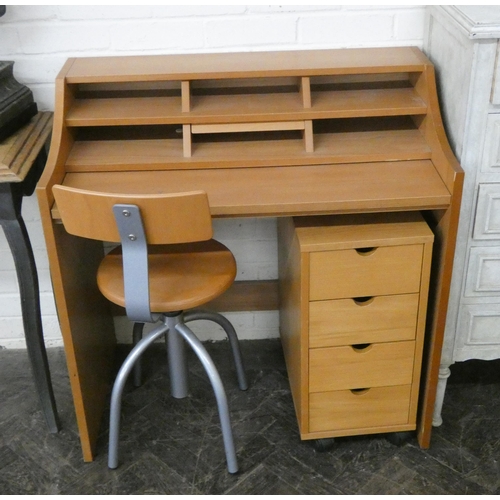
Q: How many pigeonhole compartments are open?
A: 6